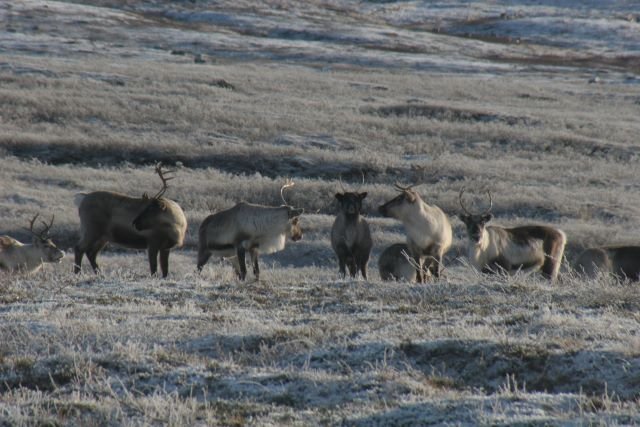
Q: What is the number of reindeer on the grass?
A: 8